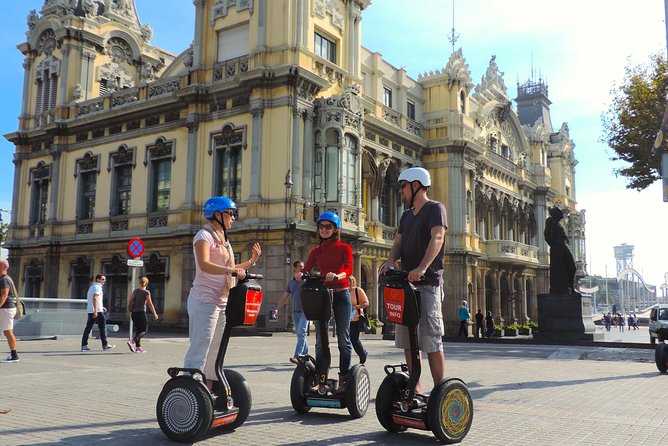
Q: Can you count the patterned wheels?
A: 3